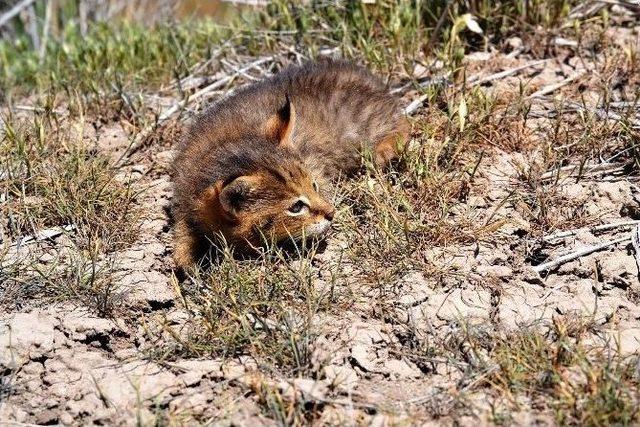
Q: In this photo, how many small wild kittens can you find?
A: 1